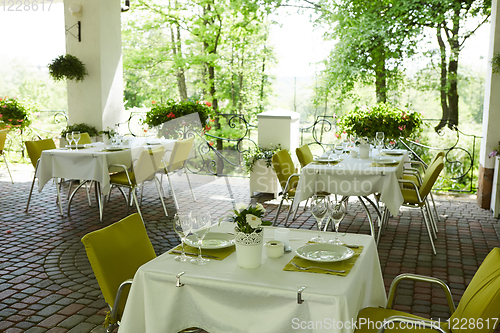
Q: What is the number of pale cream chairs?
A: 0